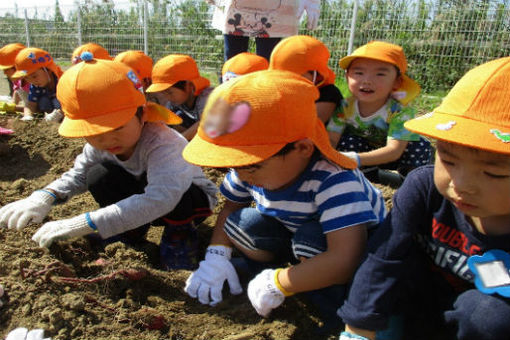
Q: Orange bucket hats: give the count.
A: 11